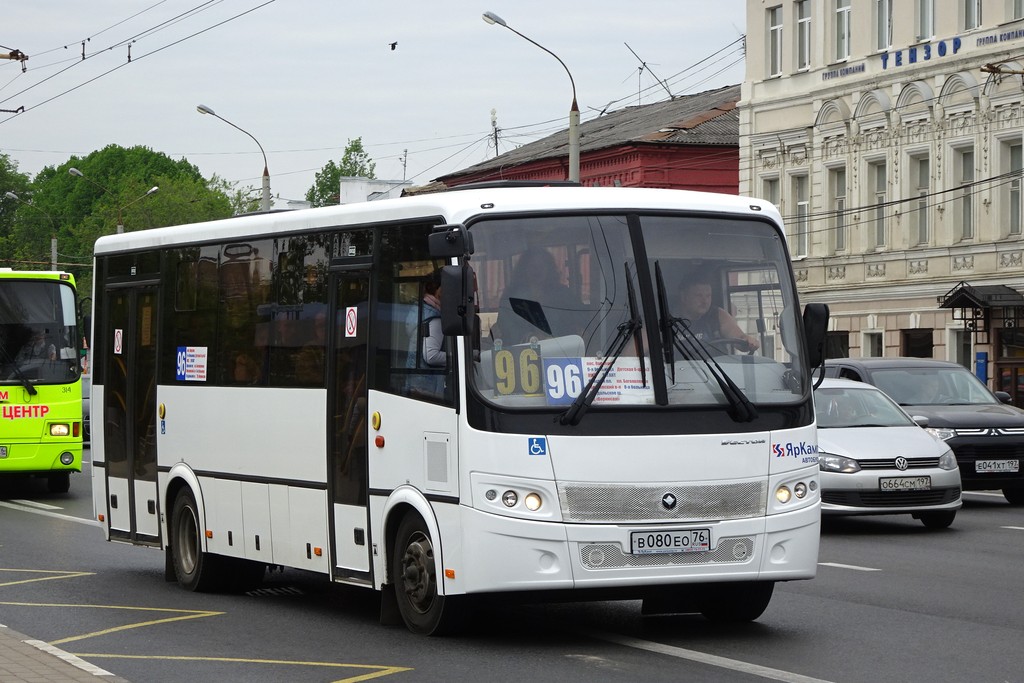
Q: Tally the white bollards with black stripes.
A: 0